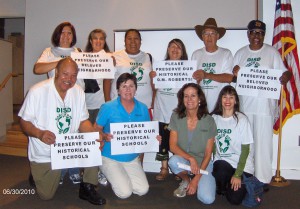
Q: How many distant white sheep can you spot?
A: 0